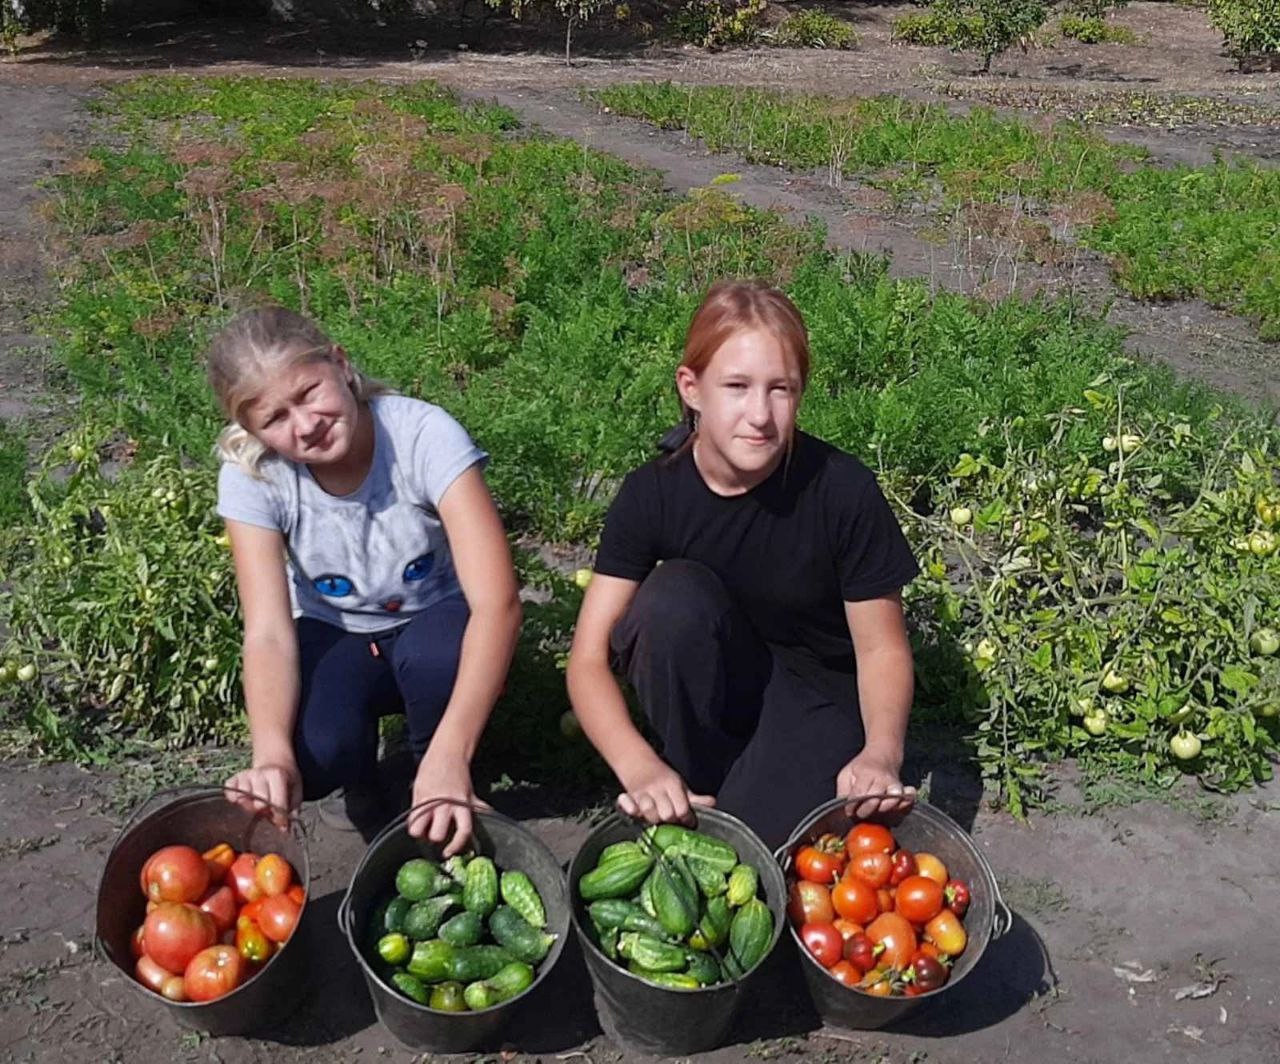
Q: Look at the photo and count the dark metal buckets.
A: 4